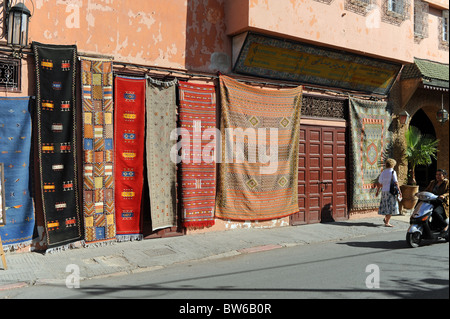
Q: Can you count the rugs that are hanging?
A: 8